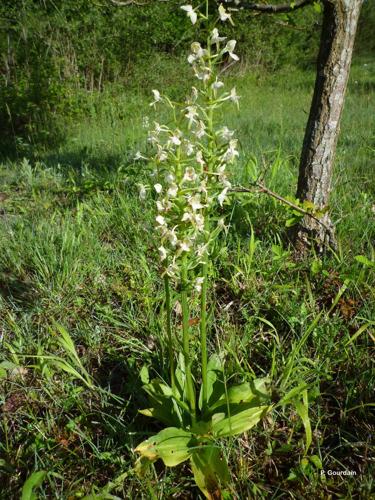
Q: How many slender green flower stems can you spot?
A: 3